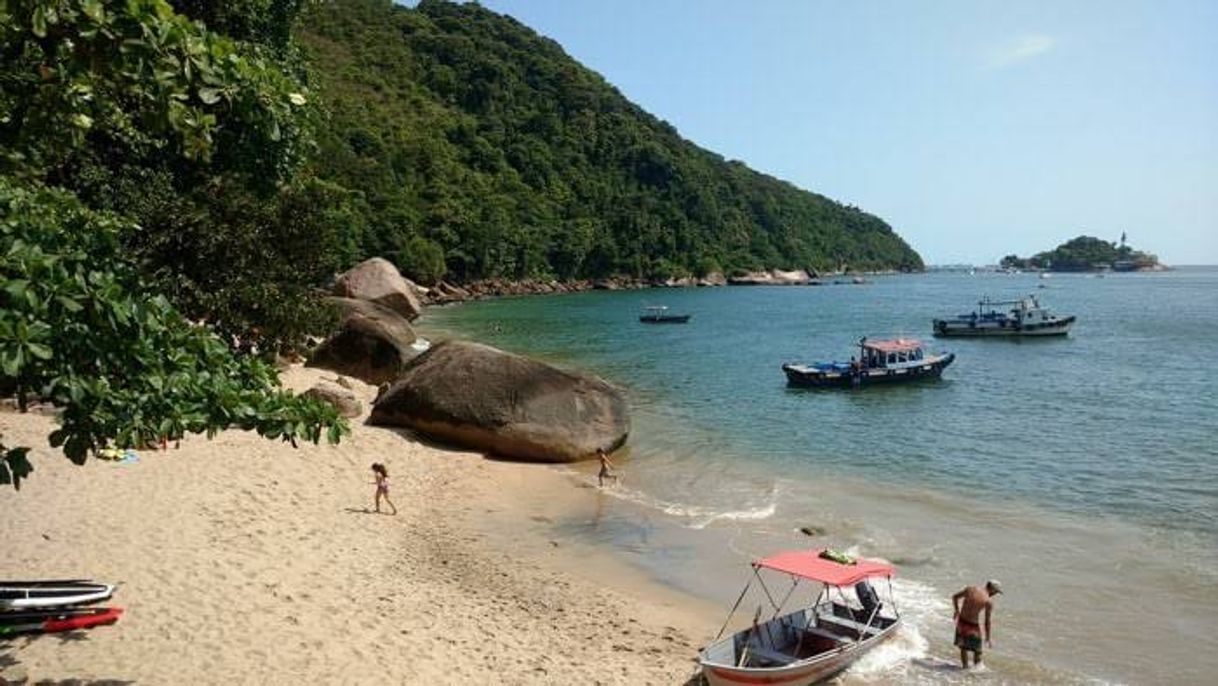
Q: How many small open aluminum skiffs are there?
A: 1